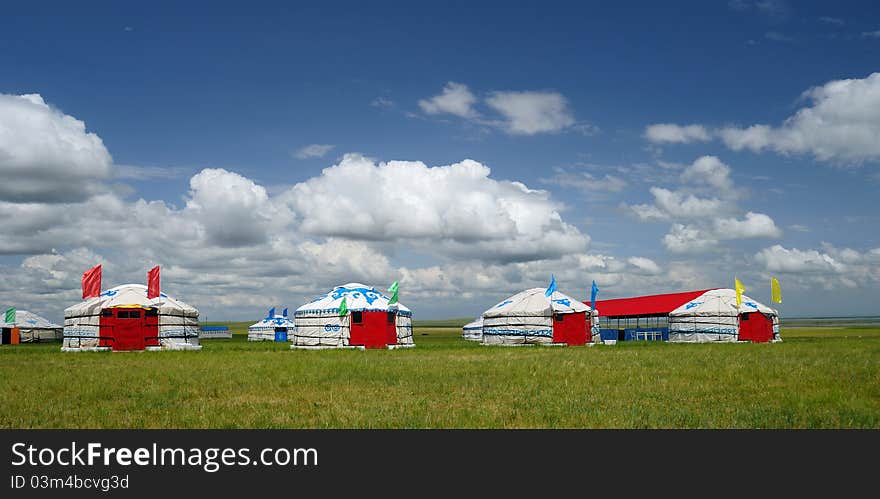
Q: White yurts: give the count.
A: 7